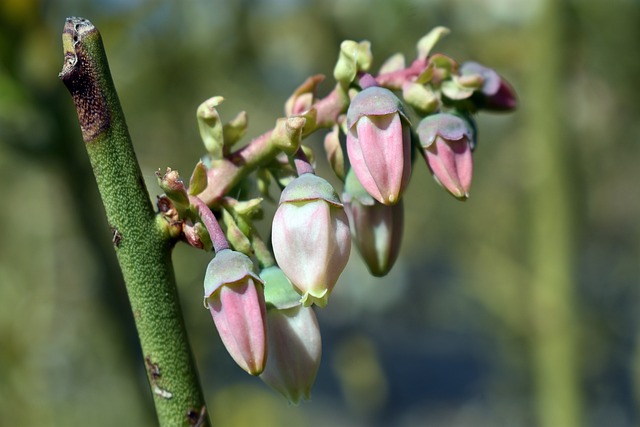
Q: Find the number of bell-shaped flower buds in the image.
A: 7